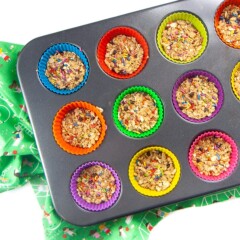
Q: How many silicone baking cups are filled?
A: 11